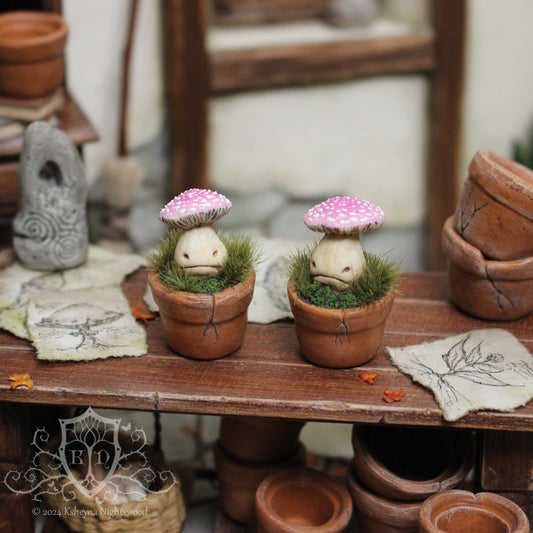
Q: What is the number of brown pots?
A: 11